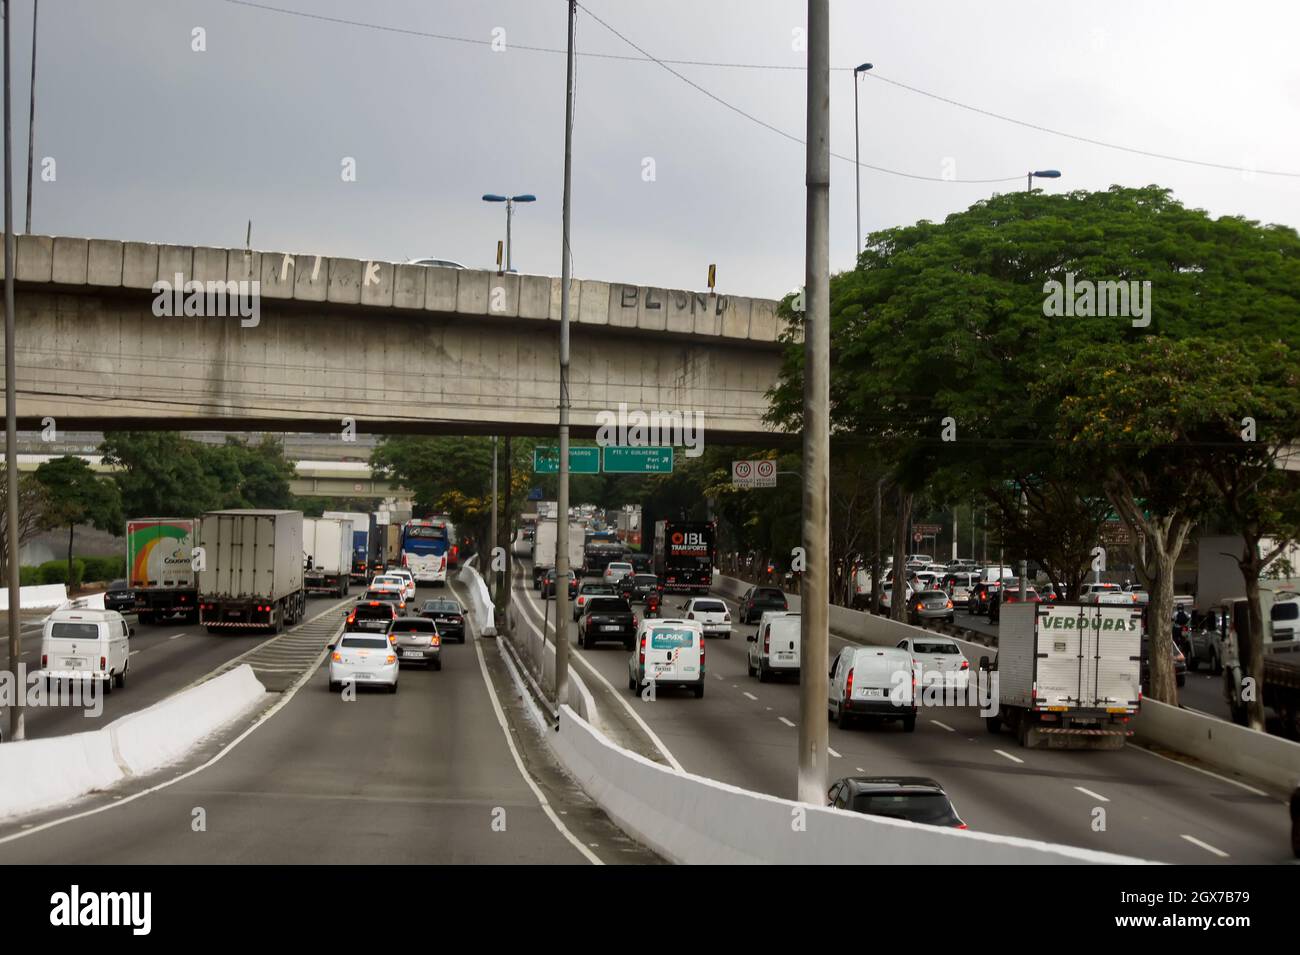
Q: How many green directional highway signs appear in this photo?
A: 2